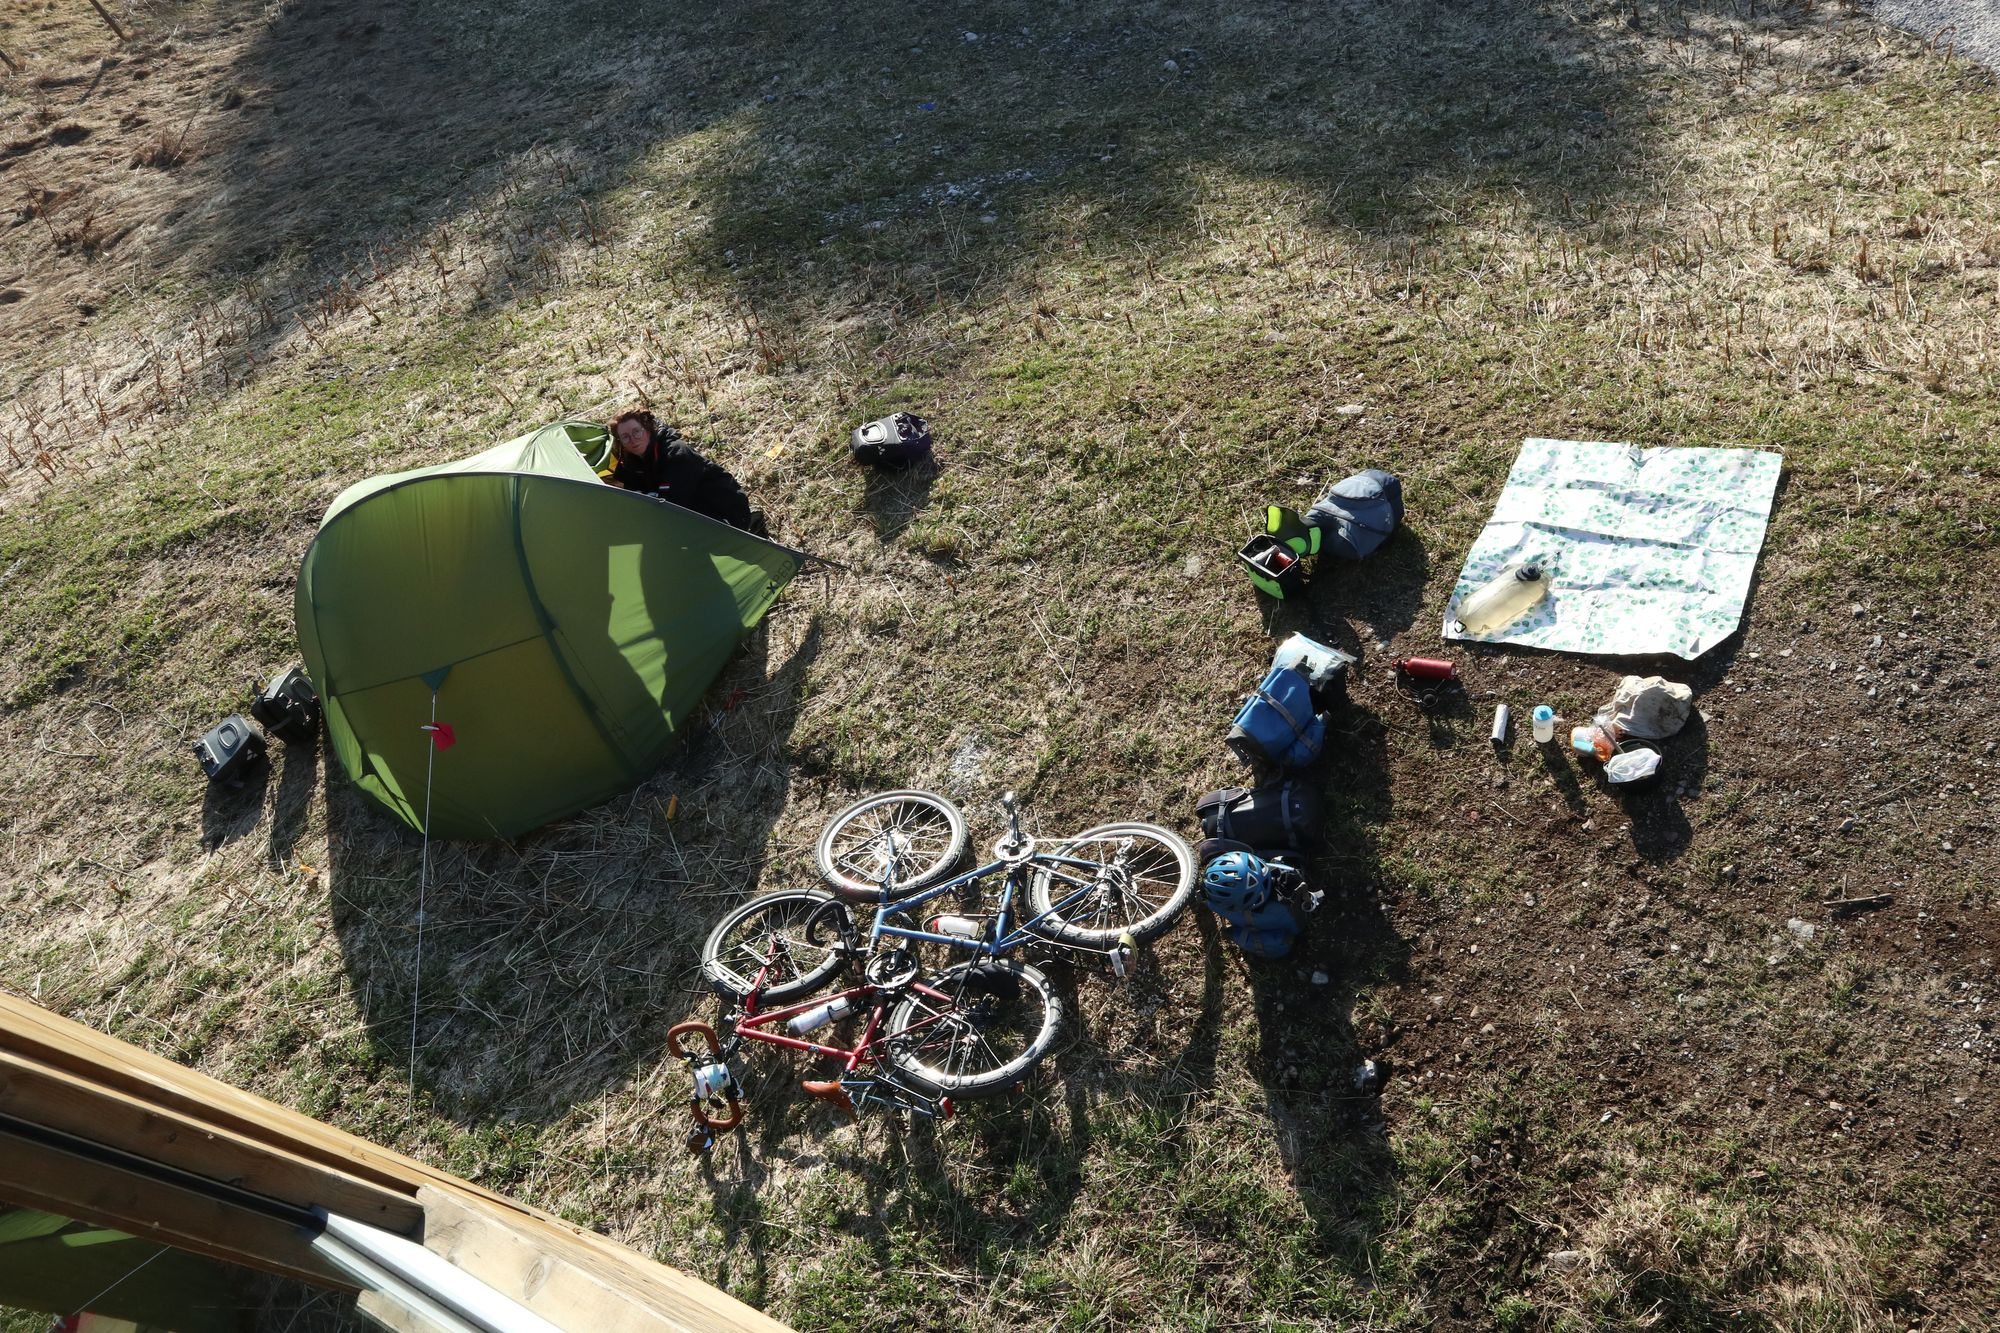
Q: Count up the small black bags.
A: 3